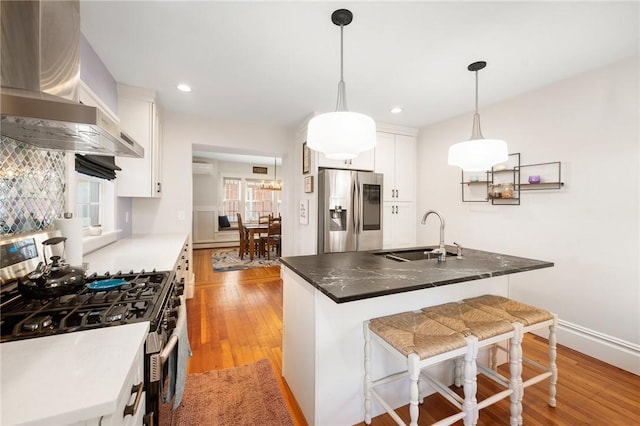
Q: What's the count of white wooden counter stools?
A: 3